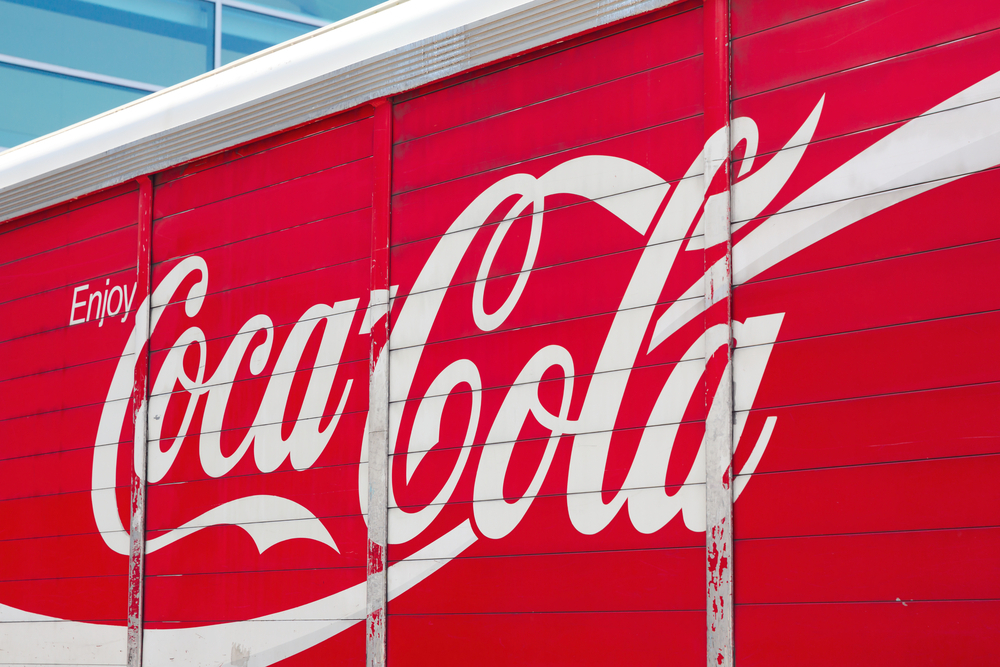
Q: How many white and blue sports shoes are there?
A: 0